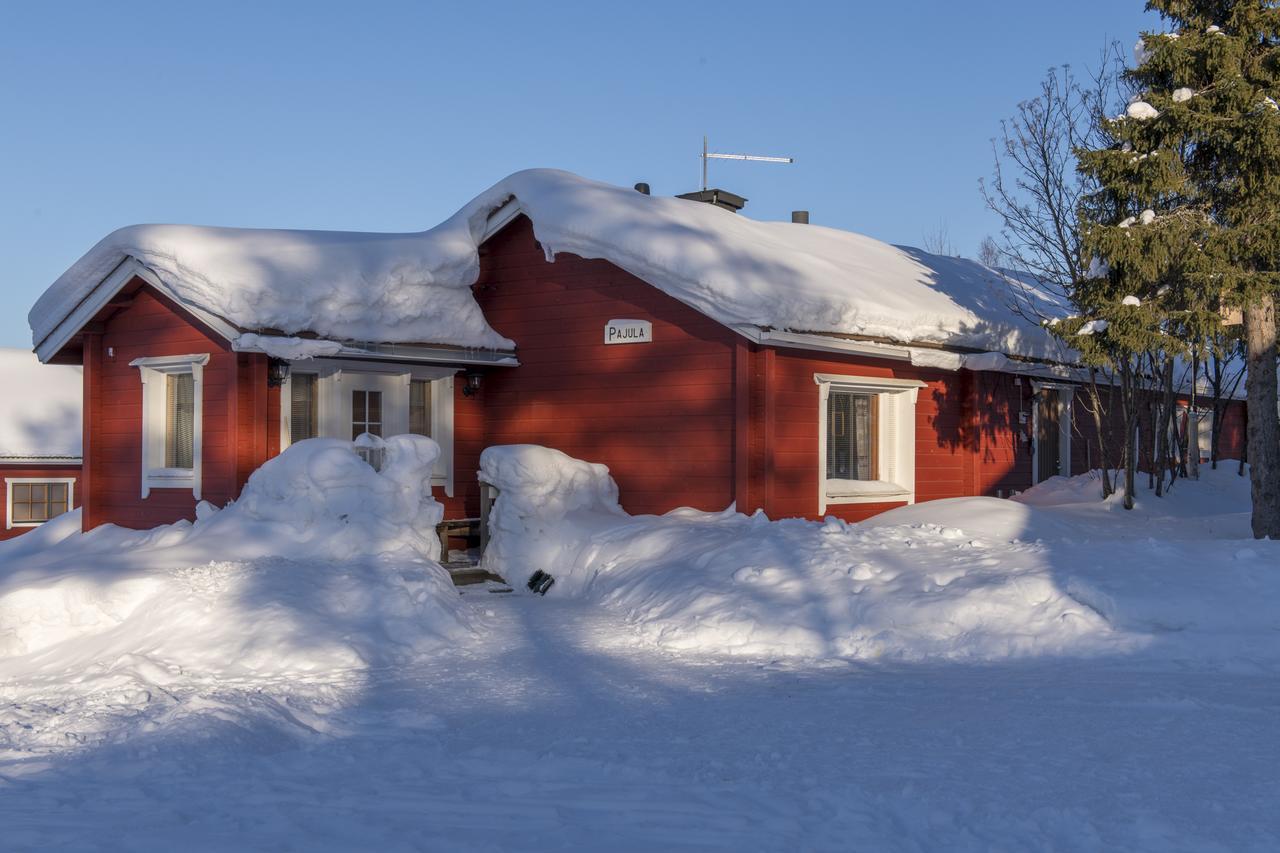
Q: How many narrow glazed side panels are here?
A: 2